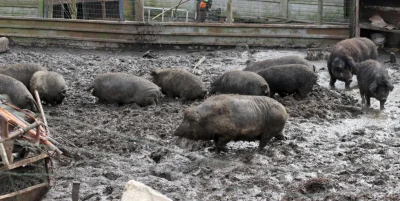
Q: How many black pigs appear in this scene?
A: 11